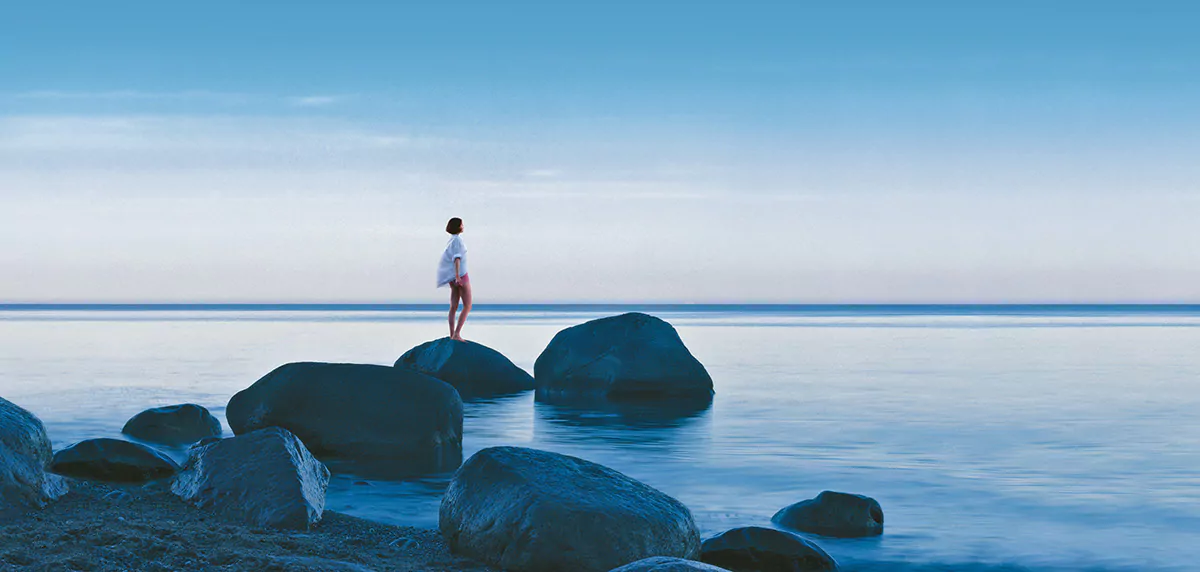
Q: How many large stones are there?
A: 11